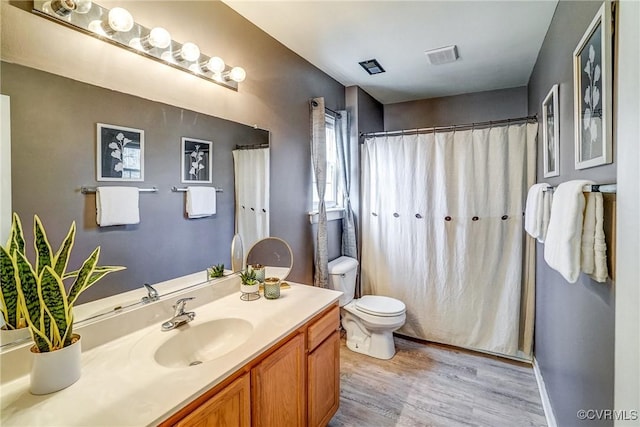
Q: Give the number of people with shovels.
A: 0